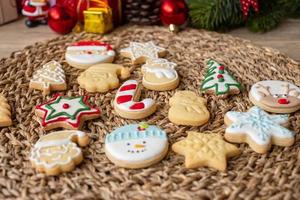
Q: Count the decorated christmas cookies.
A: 11